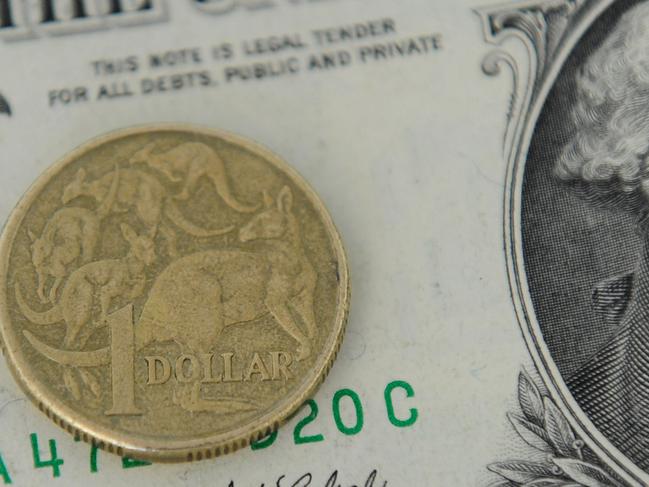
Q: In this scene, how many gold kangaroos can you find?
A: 5